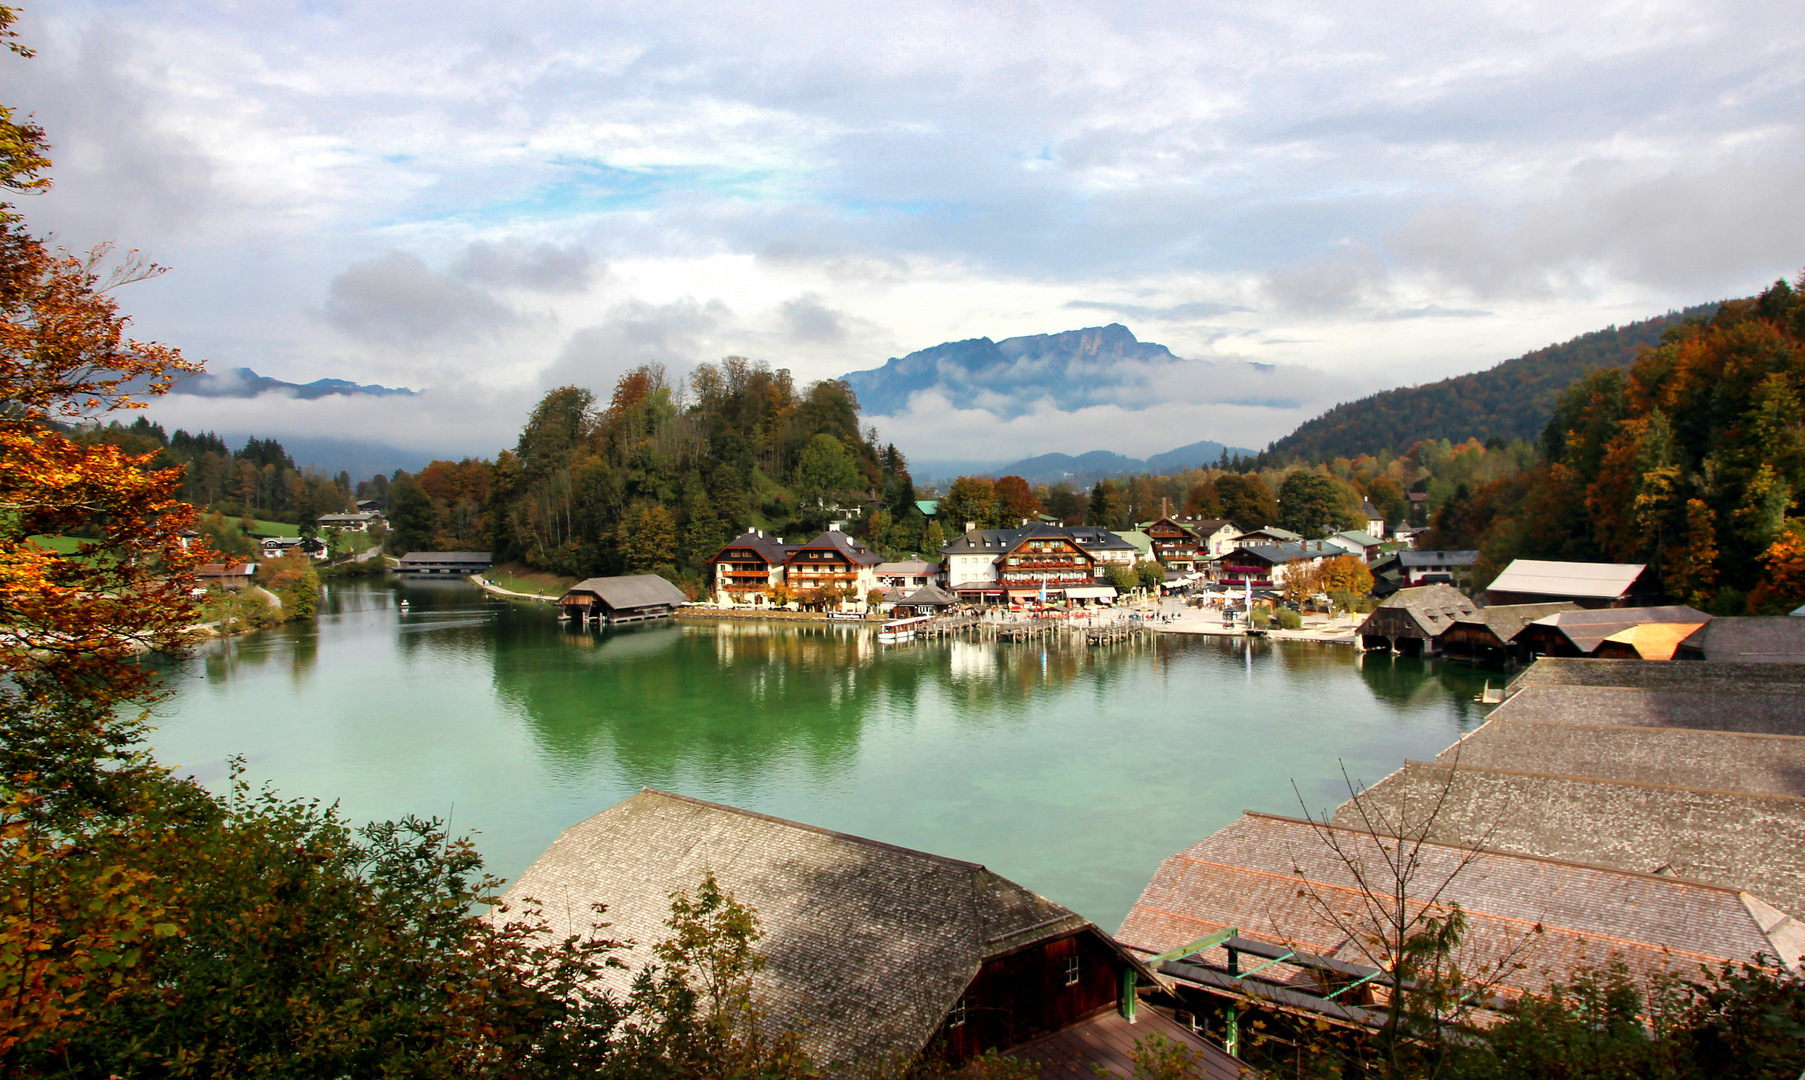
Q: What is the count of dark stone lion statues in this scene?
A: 0